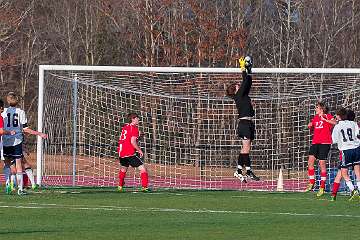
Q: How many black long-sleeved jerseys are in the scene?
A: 1